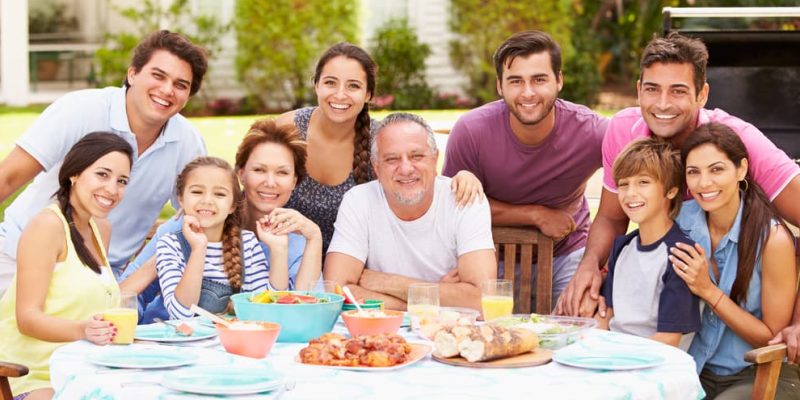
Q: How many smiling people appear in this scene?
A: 10